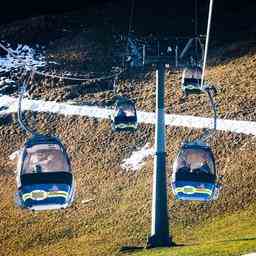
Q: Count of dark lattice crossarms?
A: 1